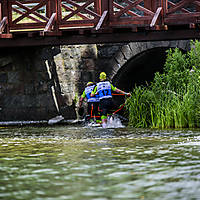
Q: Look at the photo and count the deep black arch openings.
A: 1